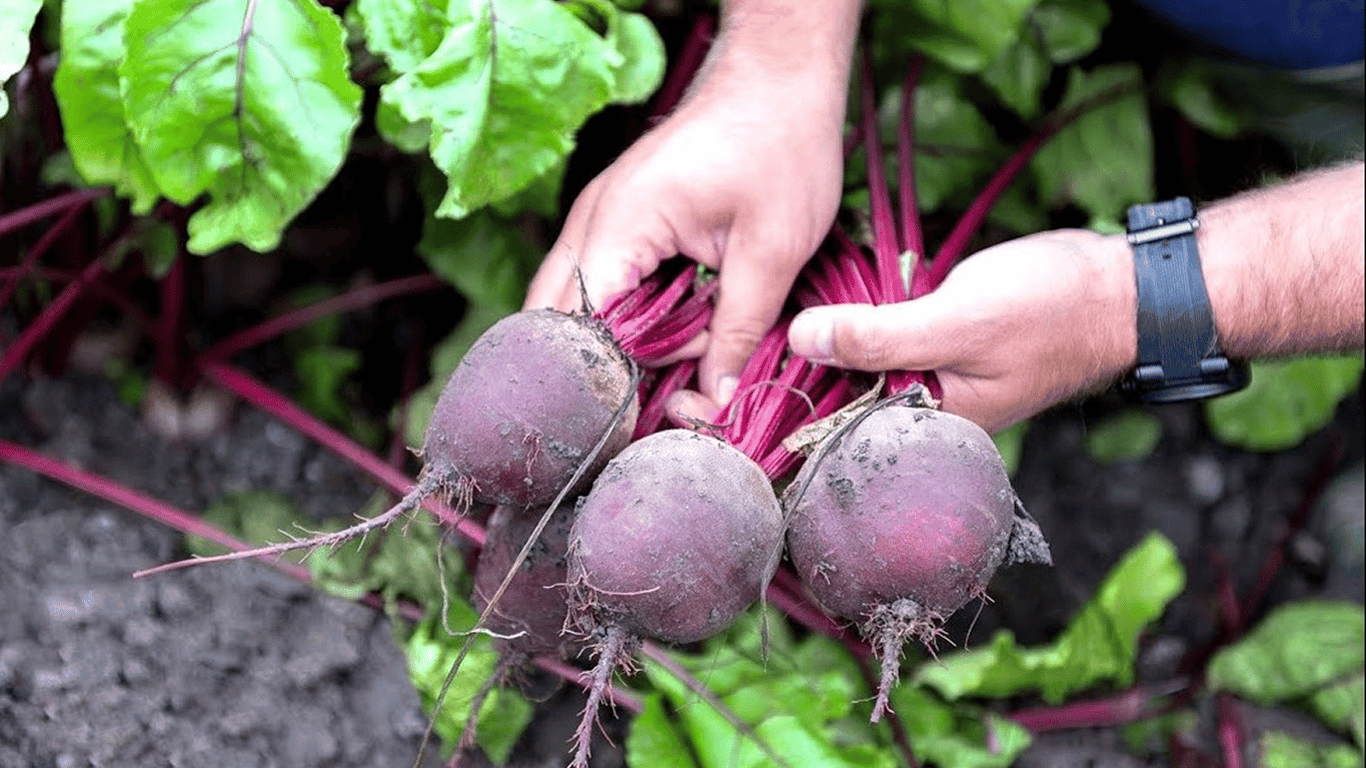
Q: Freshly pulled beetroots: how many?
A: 4